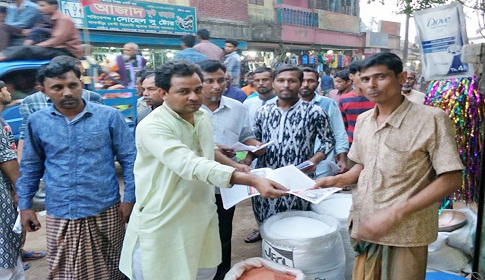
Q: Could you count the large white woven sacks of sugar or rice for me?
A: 2